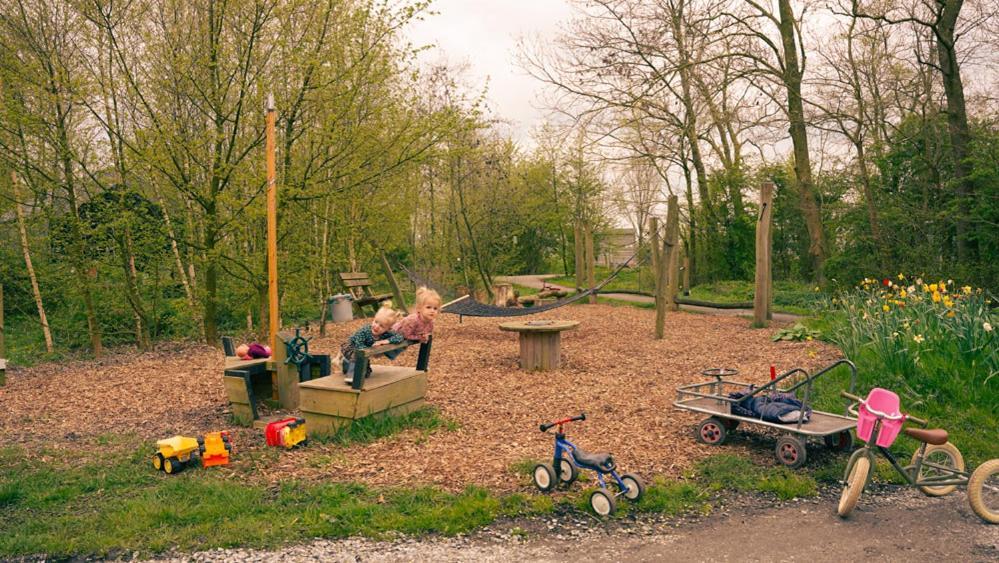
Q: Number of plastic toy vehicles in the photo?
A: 3